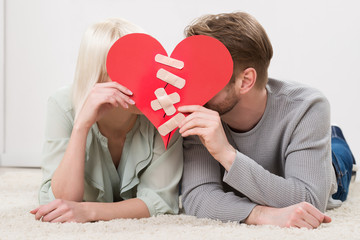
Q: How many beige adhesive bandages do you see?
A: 5